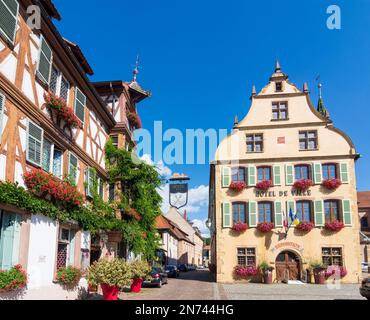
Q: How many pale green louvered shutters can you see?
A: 12